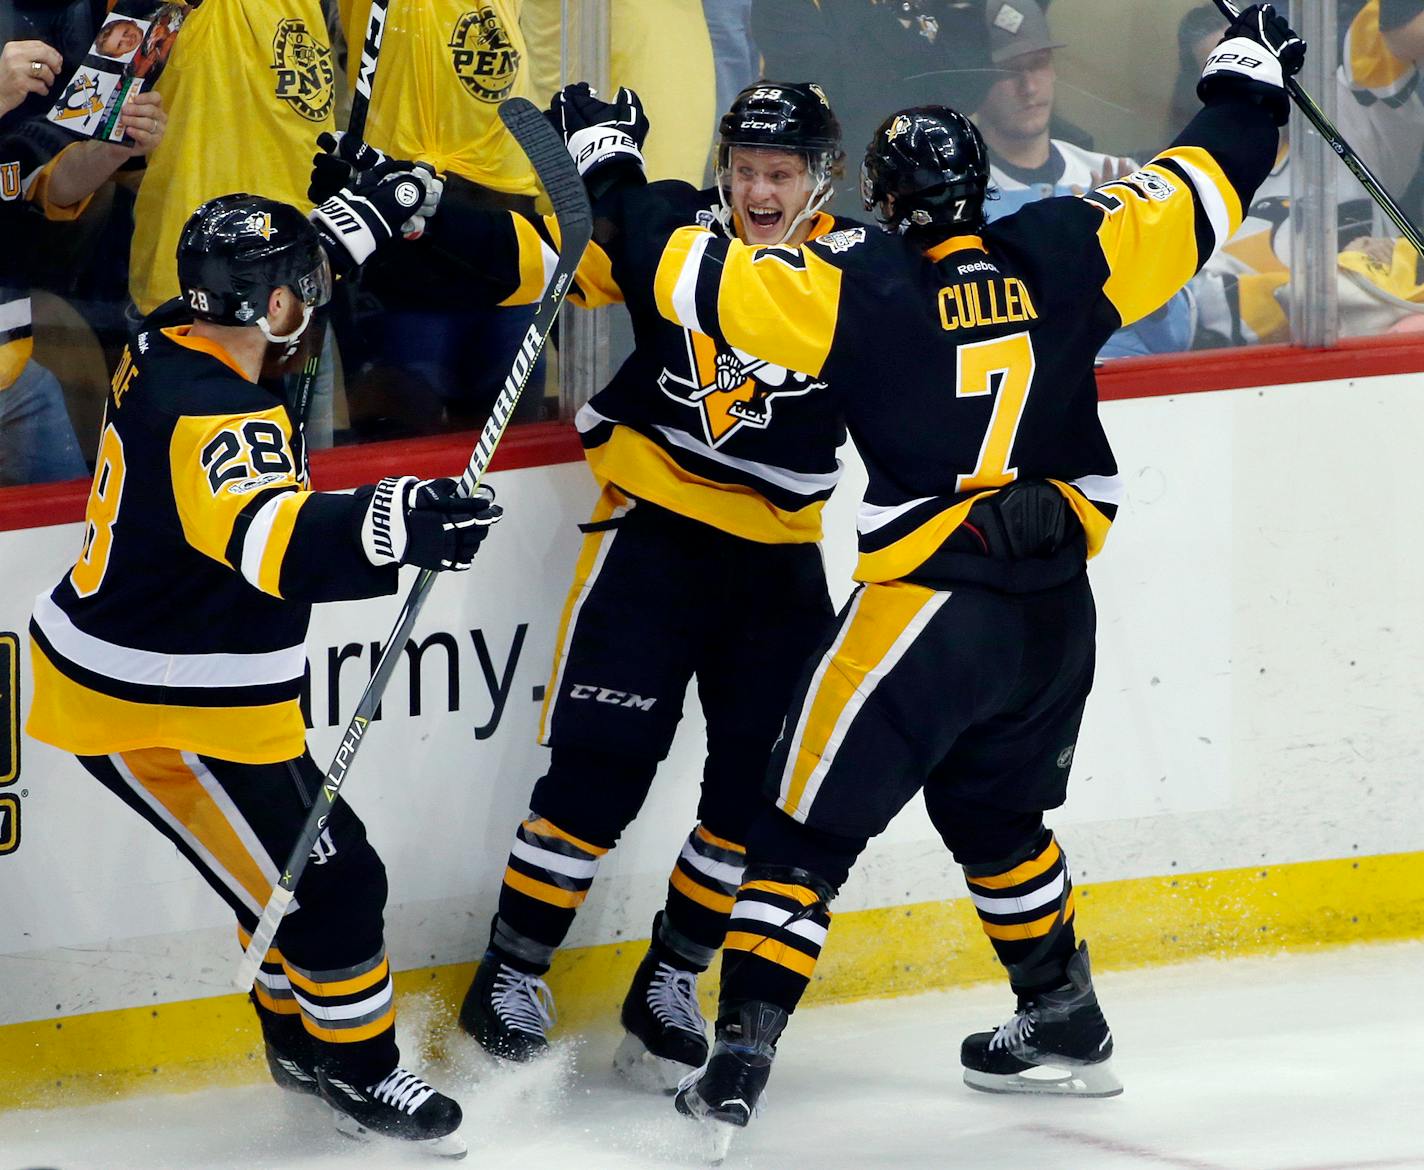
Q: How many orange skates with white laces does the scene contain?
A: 0